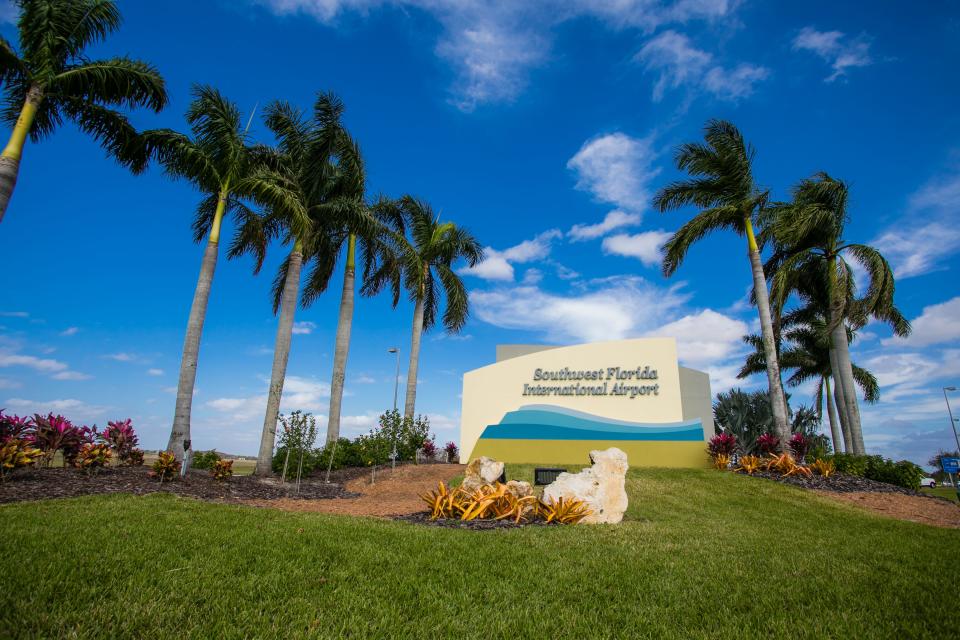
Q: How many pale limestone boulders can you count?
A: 3